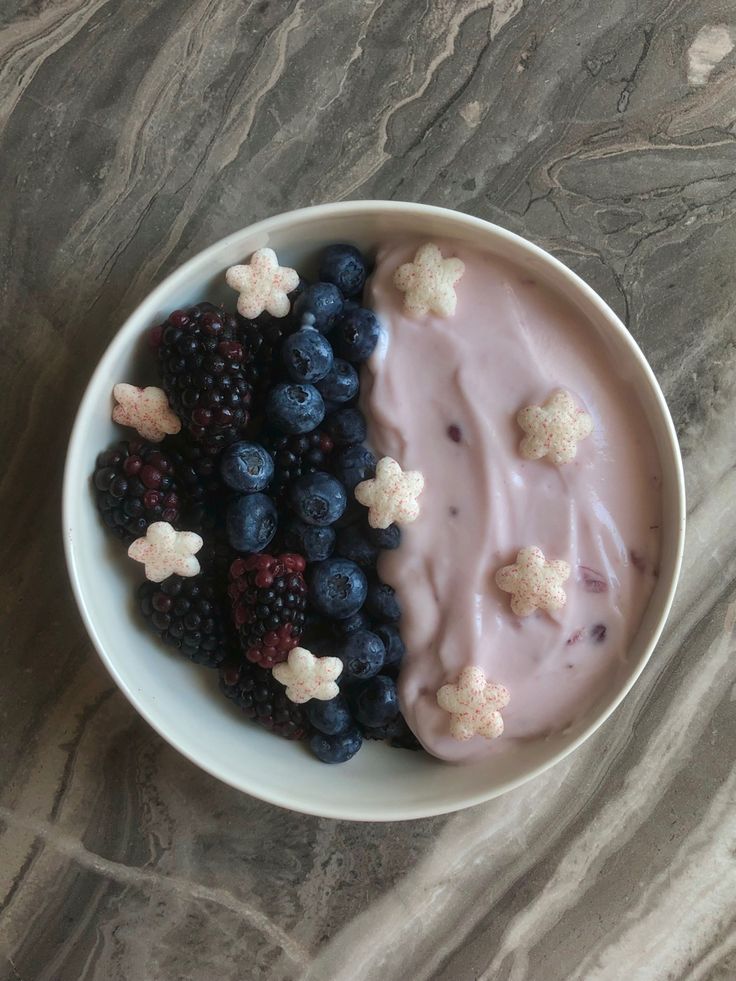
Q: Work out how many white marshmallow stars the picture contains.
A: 9